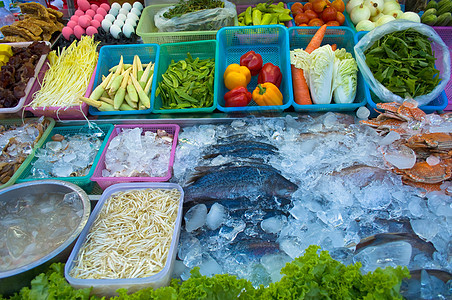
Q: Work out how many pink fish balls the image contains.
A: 15